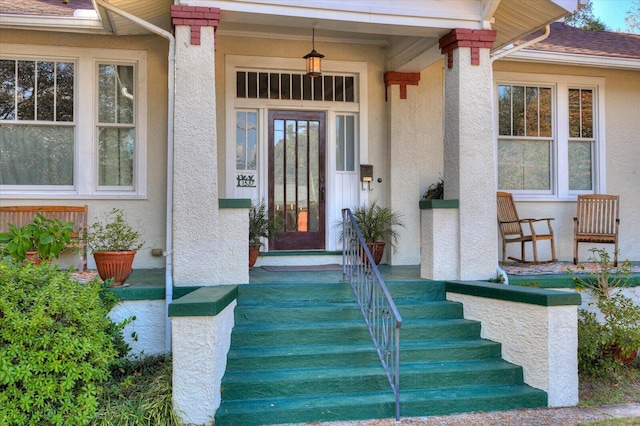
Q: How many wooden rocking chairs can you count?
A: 2